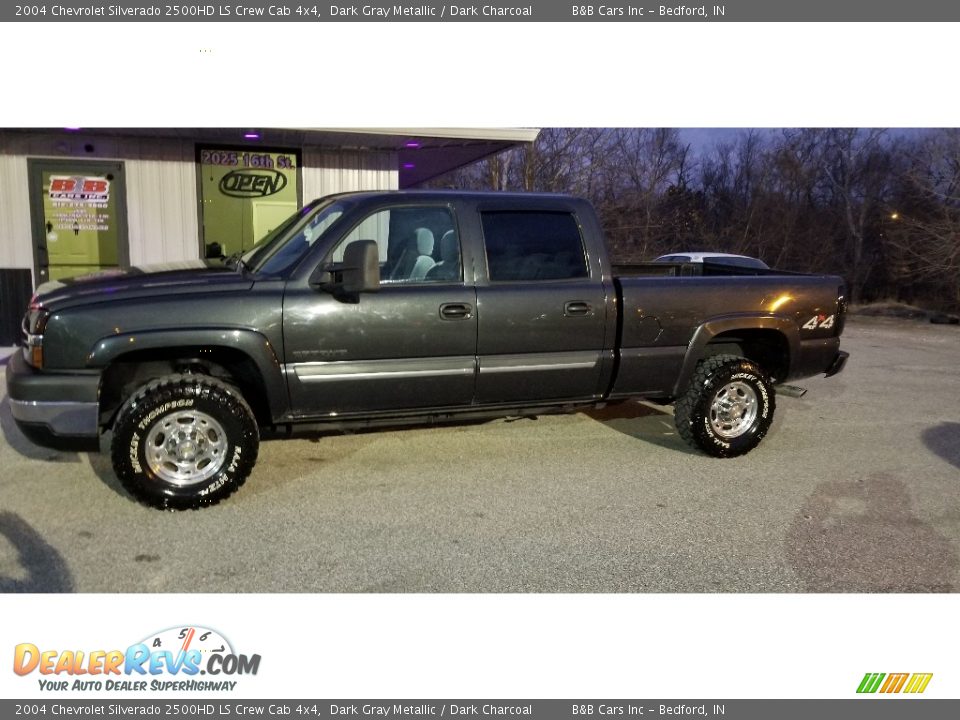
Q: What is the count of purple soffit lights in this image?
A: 4